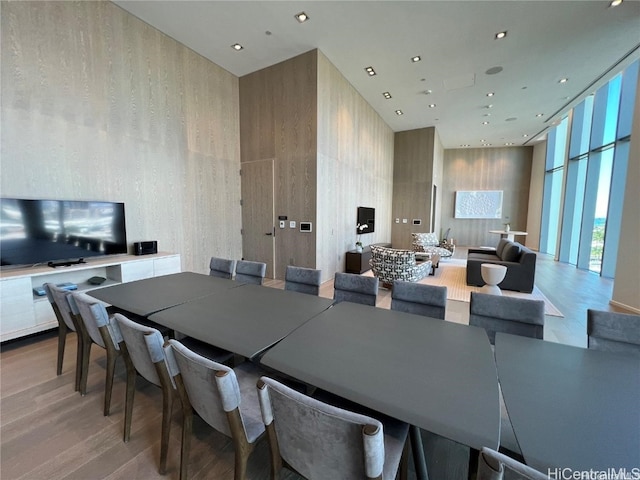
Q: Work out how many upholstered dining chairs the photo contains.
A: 13